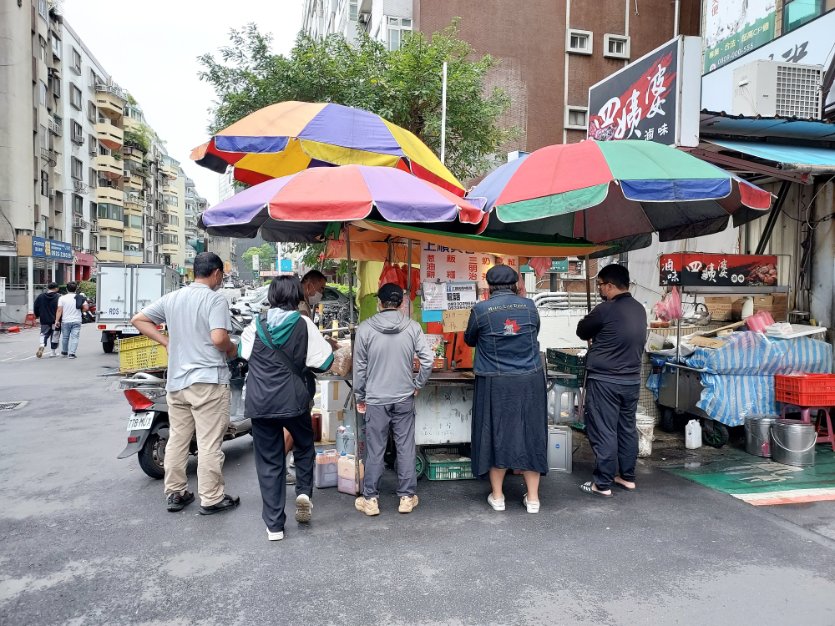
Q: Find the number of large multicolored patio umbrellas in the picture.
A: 3